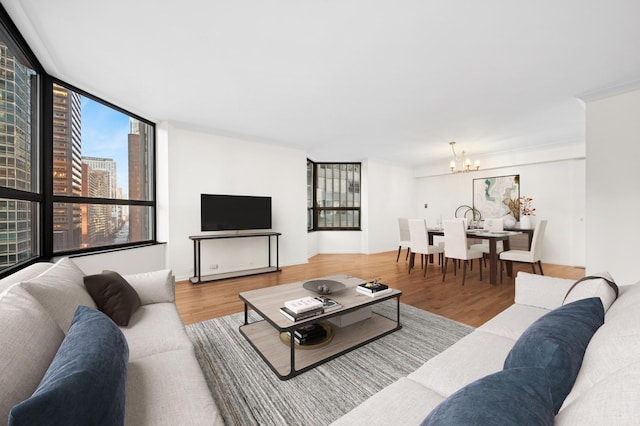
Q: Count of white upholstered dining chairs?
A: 6